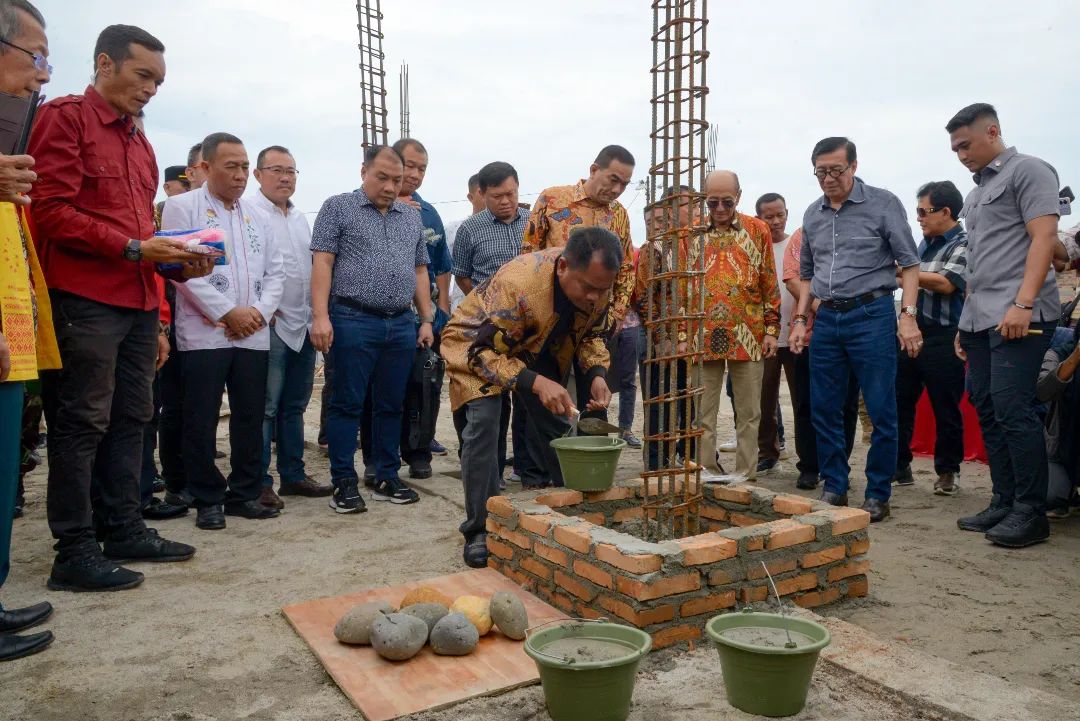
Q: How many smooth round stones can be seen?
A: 7